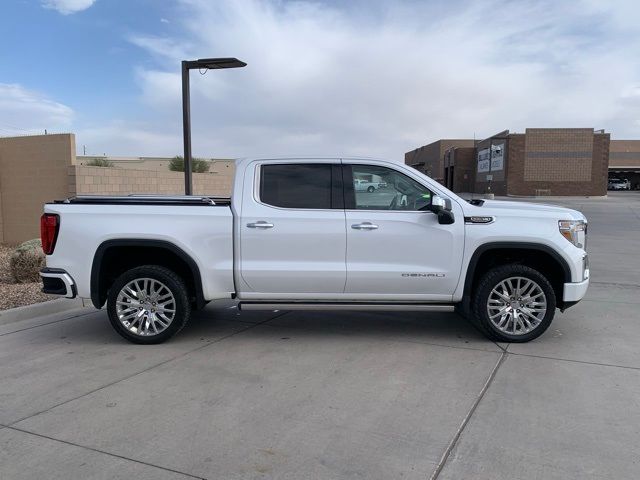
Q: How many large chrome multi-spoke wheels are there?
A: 2